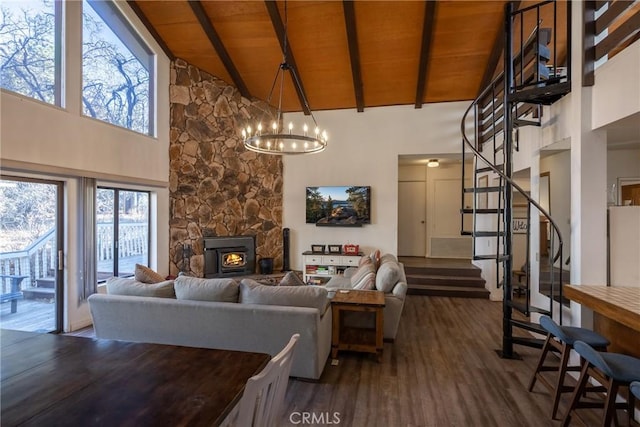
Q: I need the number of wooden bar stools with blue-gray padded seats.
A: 3